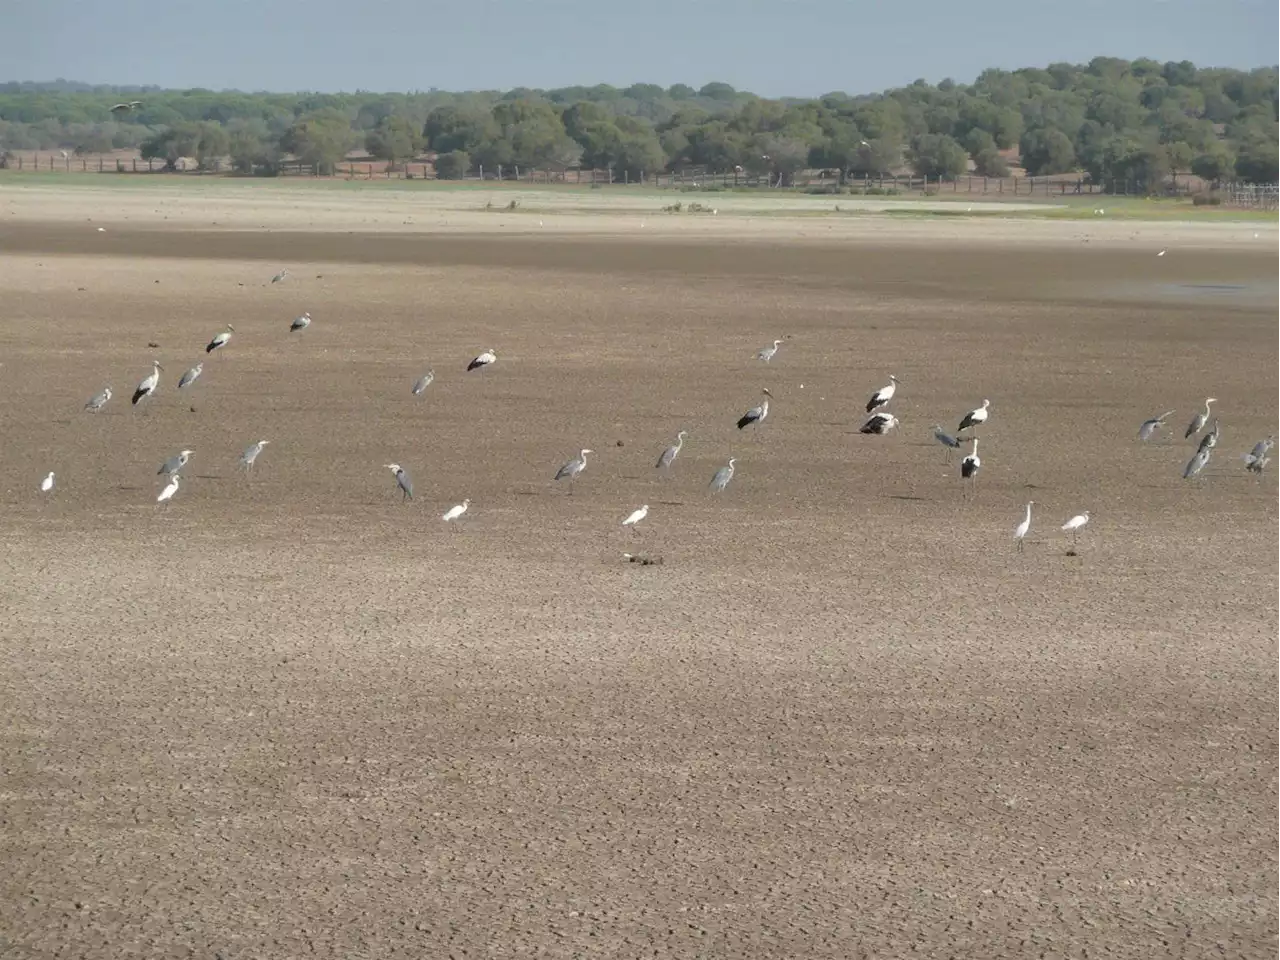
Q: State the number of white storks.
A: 9